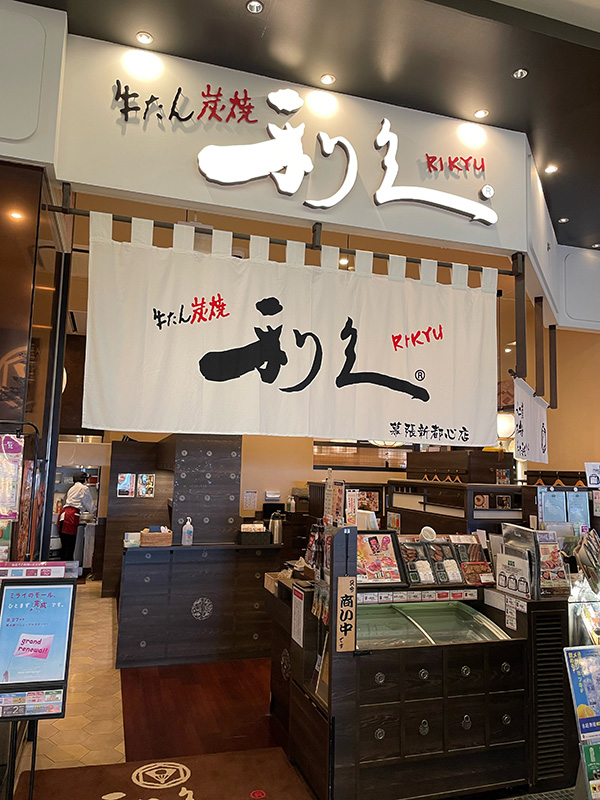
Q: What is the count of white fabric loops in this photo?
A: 12